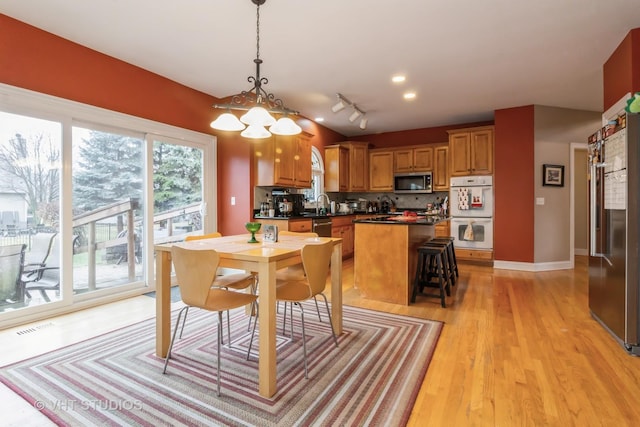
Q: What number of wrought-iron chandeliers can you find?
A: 1